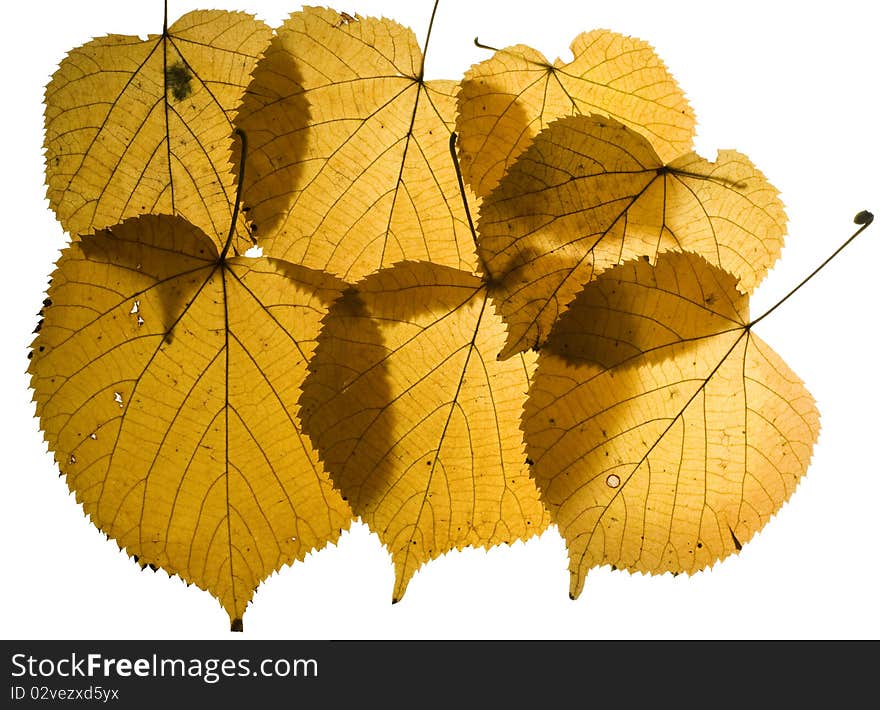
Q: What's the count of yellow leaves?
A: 7